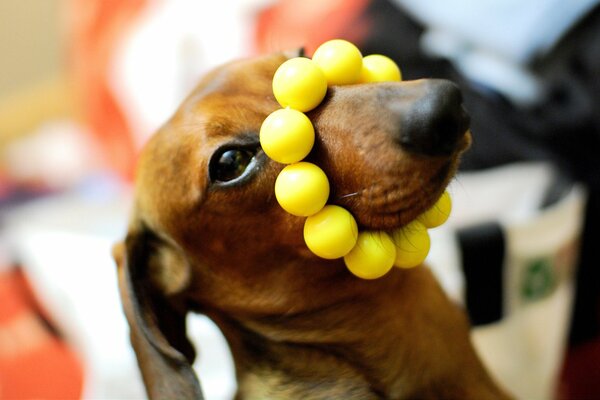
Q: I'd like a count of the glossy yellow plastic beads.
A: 9